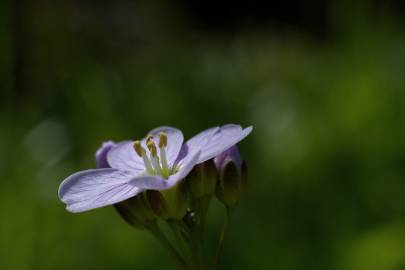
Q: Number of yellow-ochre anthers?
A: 4